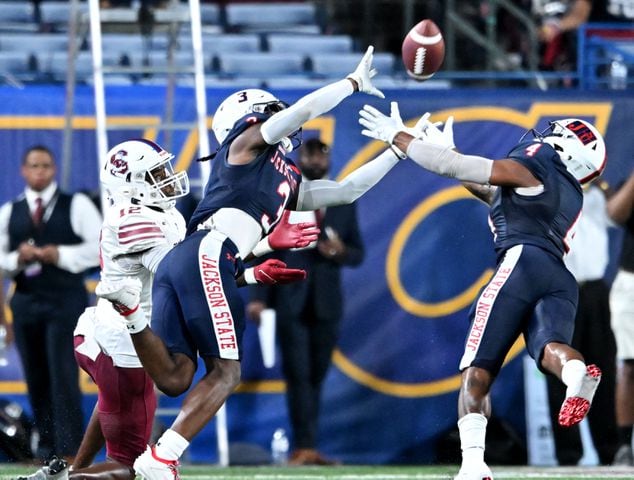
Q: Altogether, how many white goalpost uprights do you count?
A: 2